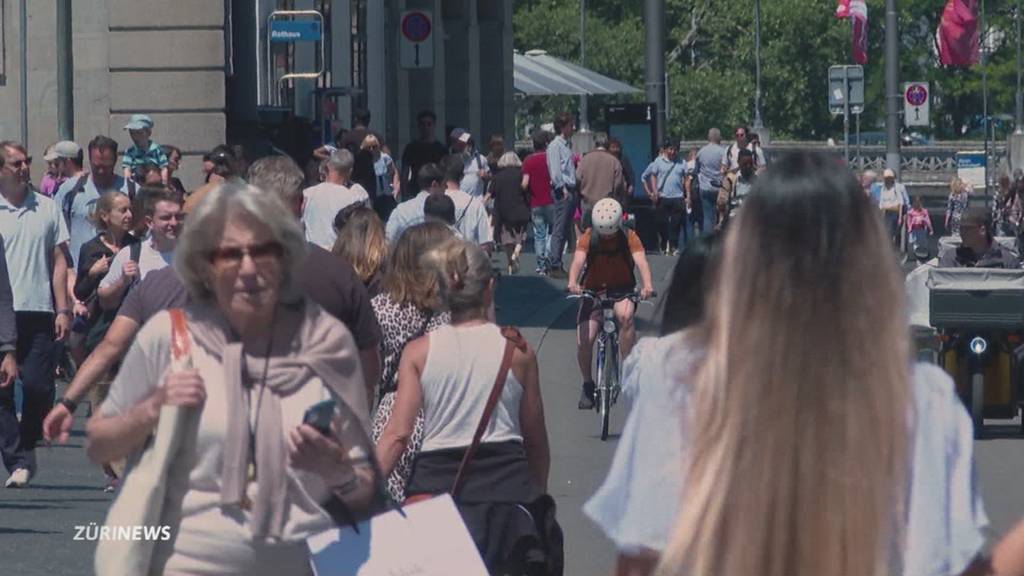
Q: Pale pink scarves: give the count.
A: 1